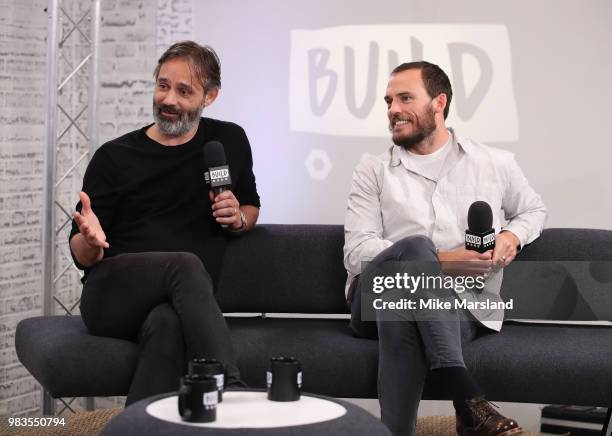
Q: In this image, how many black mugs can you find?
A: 3